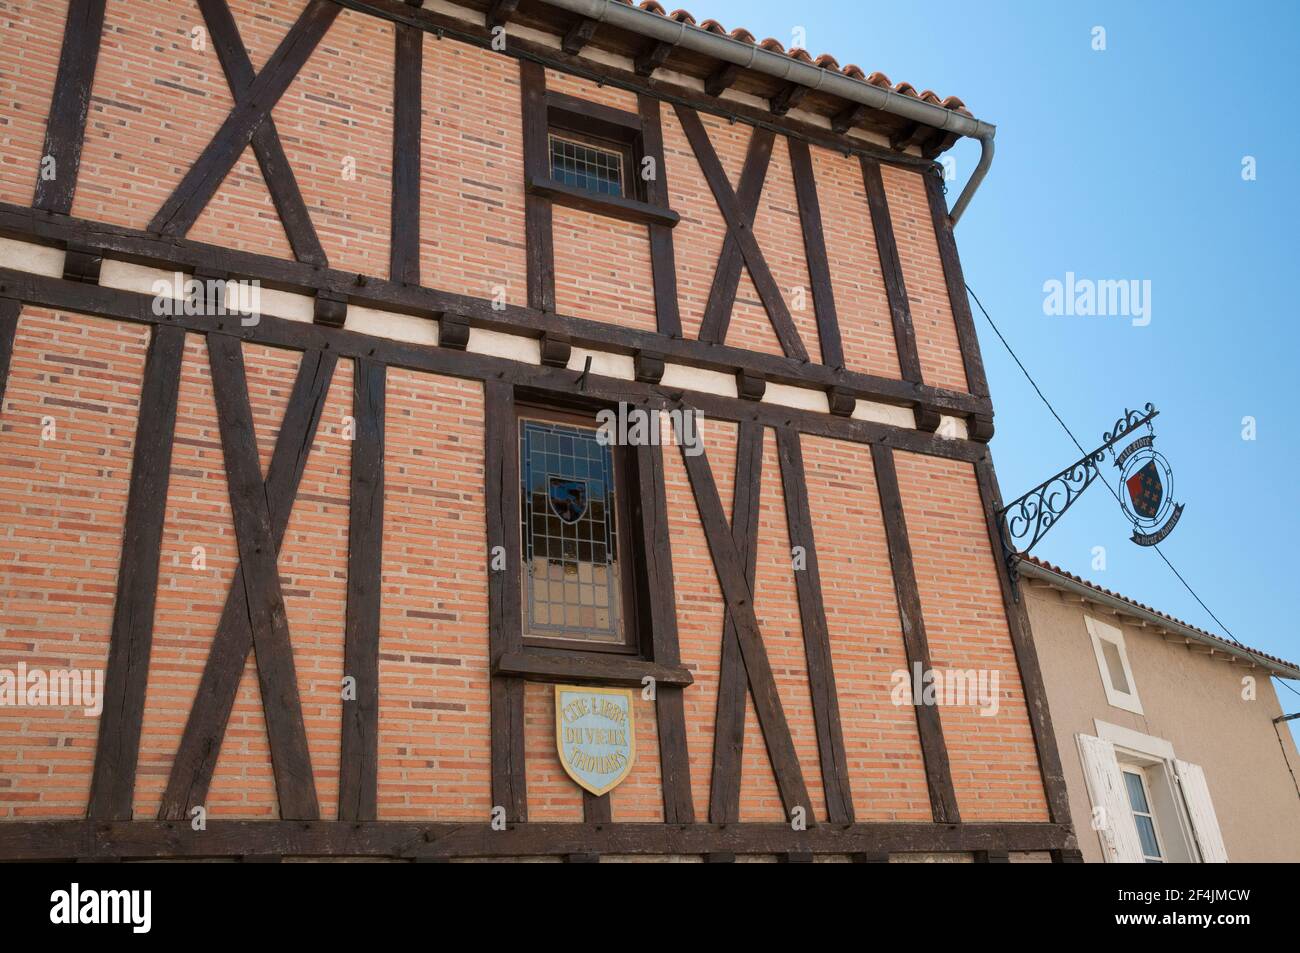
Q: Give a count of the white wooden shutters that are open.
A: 2